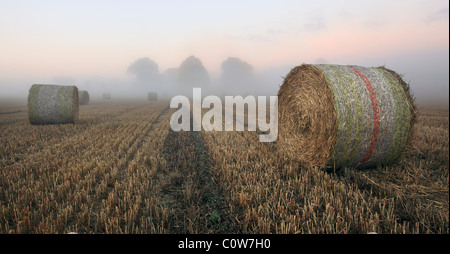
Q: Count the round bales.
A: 5